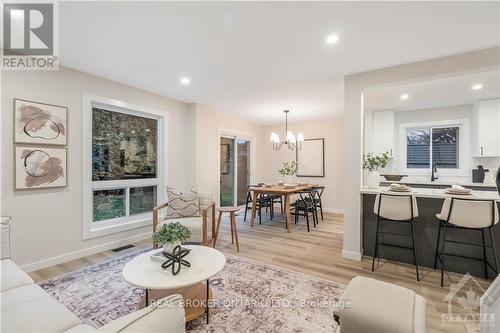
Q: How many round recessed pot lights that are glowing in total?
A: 4